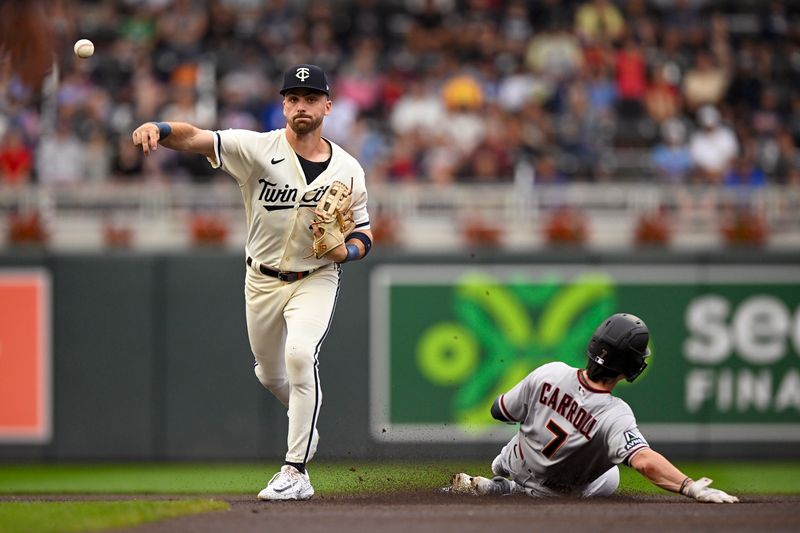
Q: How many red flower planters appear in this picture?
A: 8